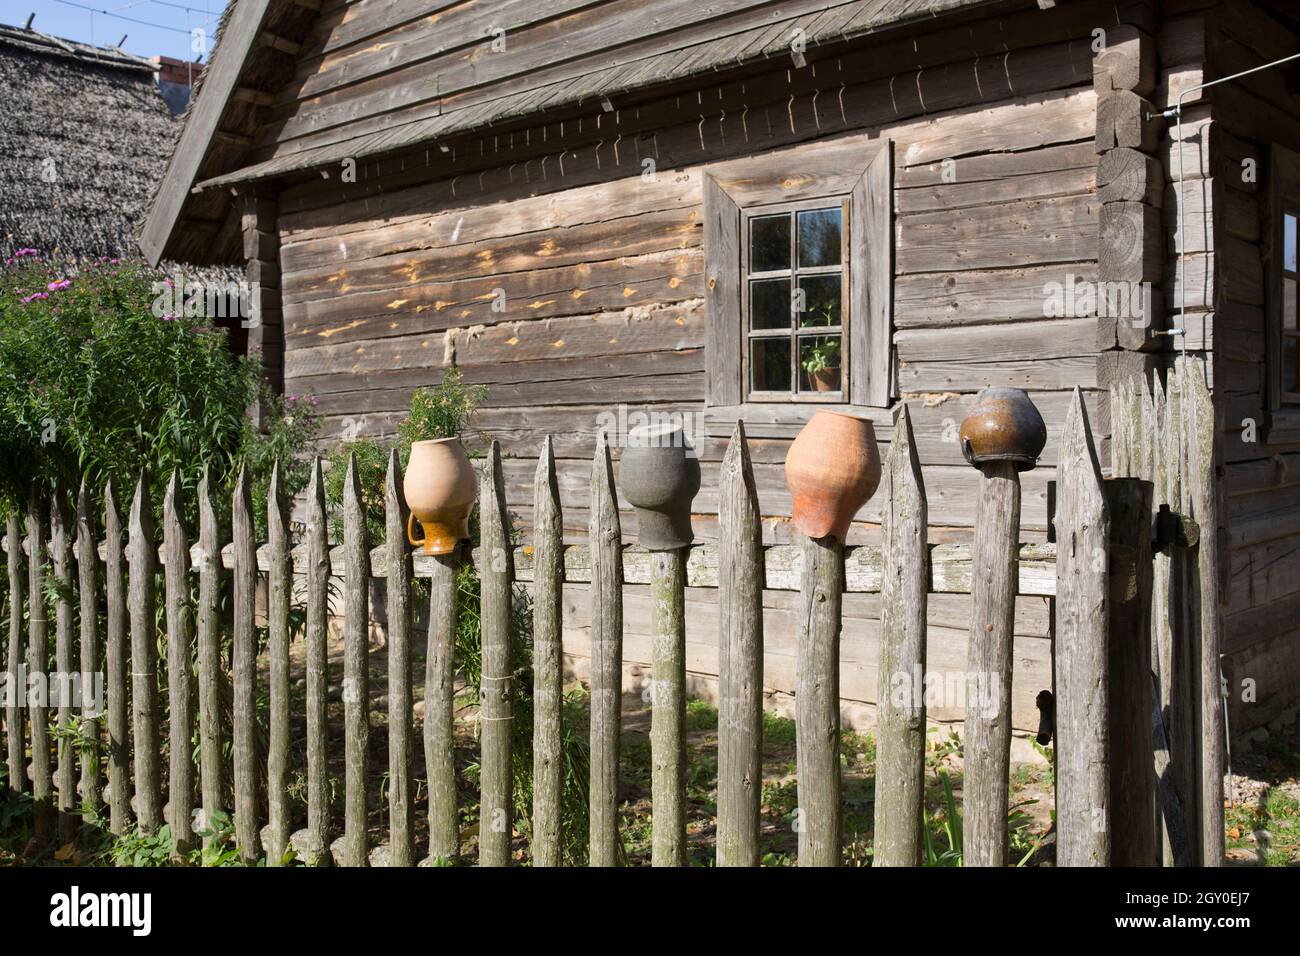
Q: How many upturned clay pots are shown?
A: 4